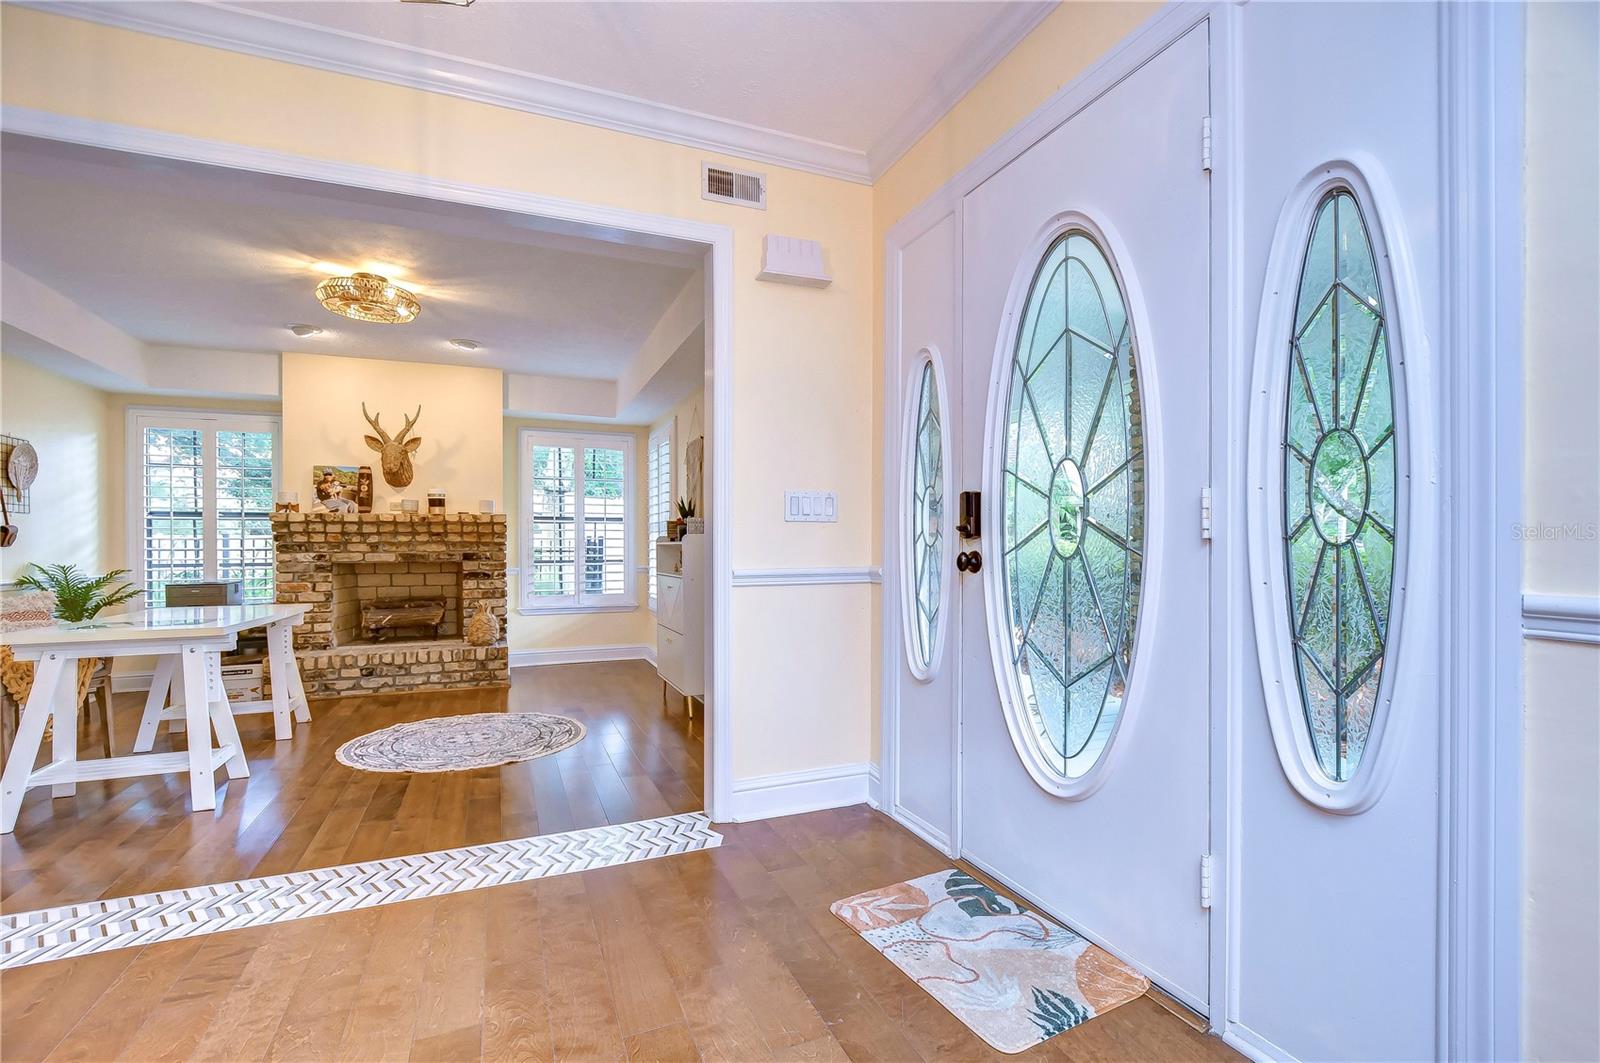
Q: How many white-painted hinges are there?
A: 3